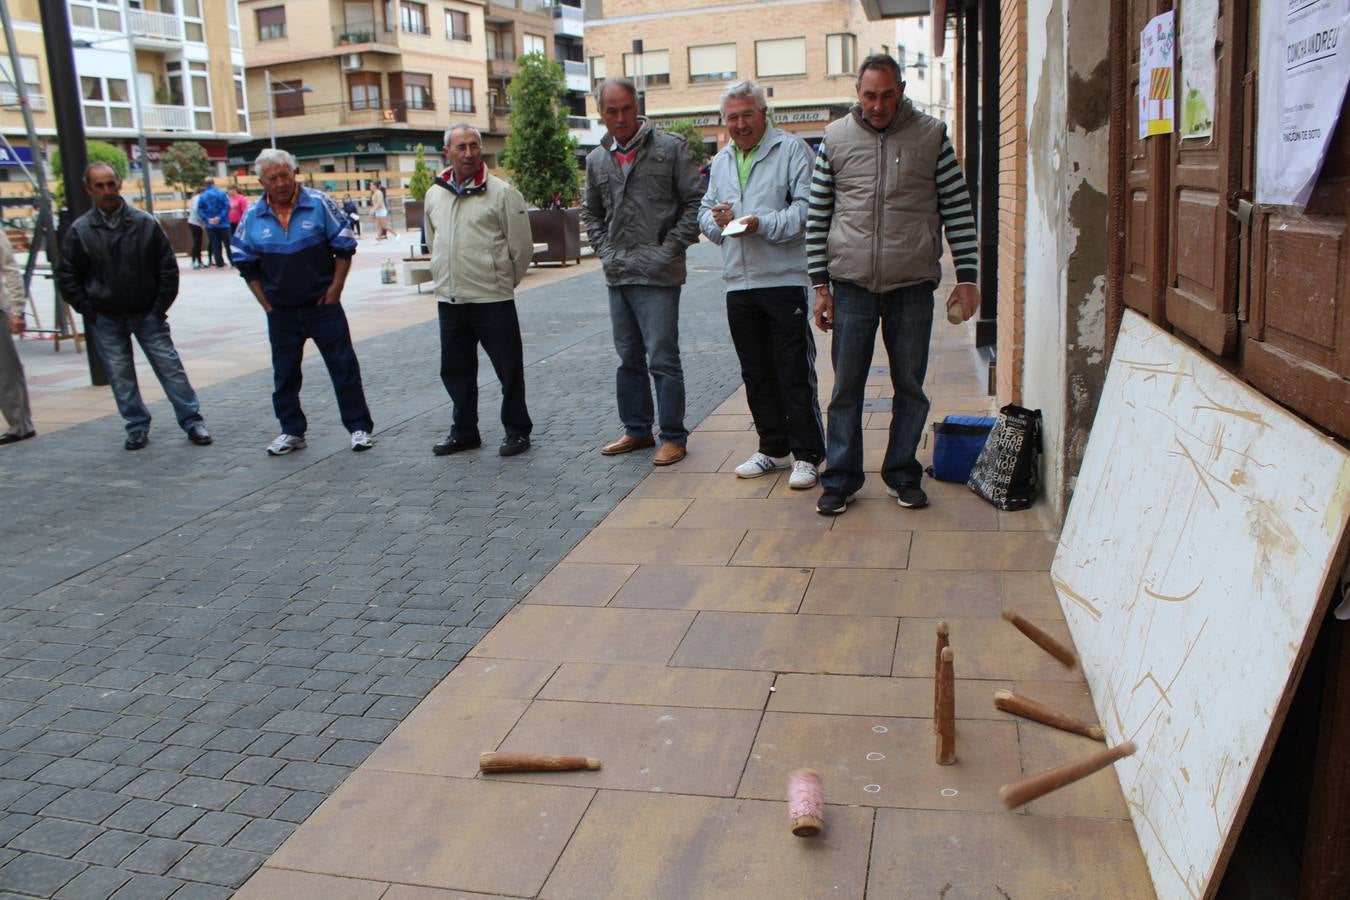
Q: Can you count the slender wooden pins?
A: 6